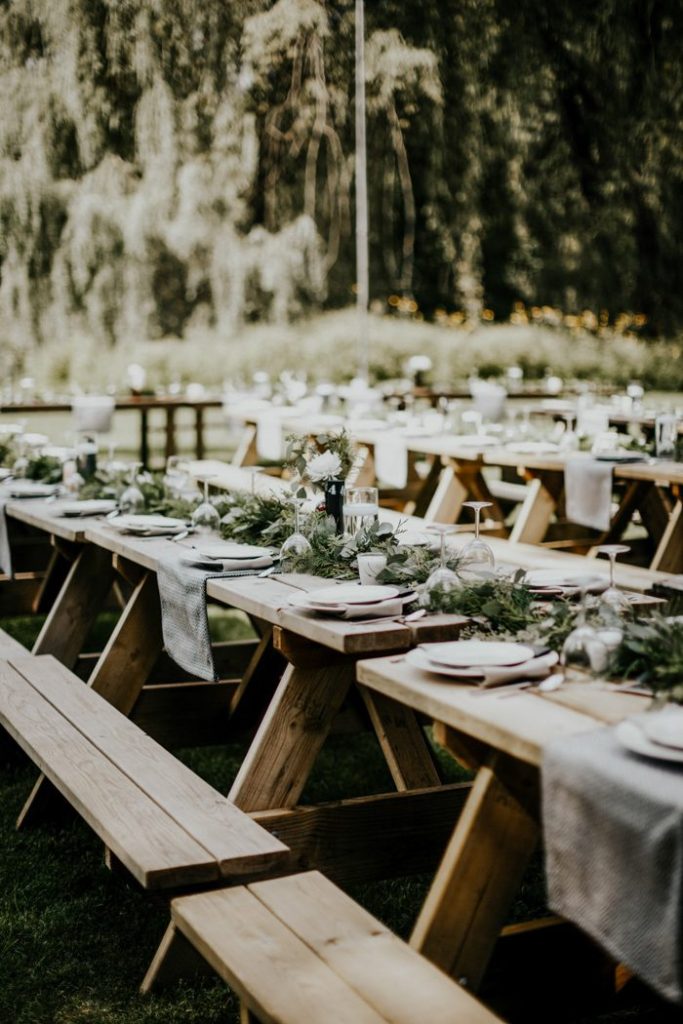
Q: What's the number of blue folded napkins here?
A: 0